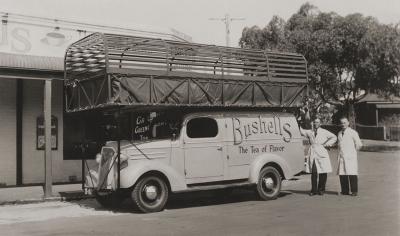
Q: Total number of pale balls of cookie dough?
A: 0